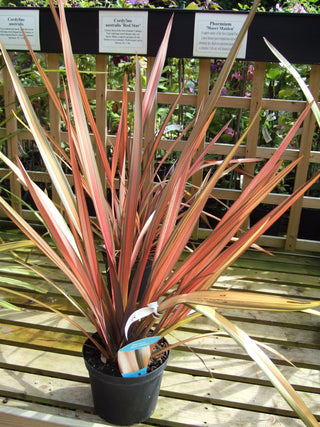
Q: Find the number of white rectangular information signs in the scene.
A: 3